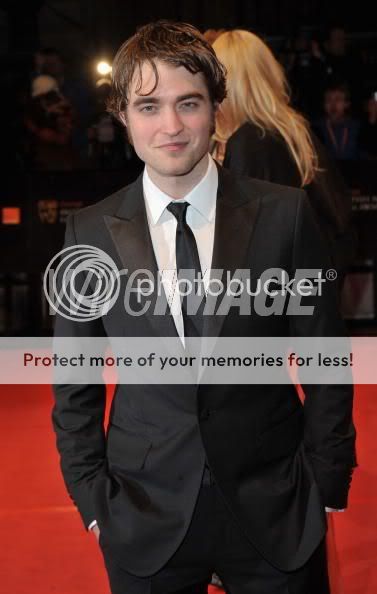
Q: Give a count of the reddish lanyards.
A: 1